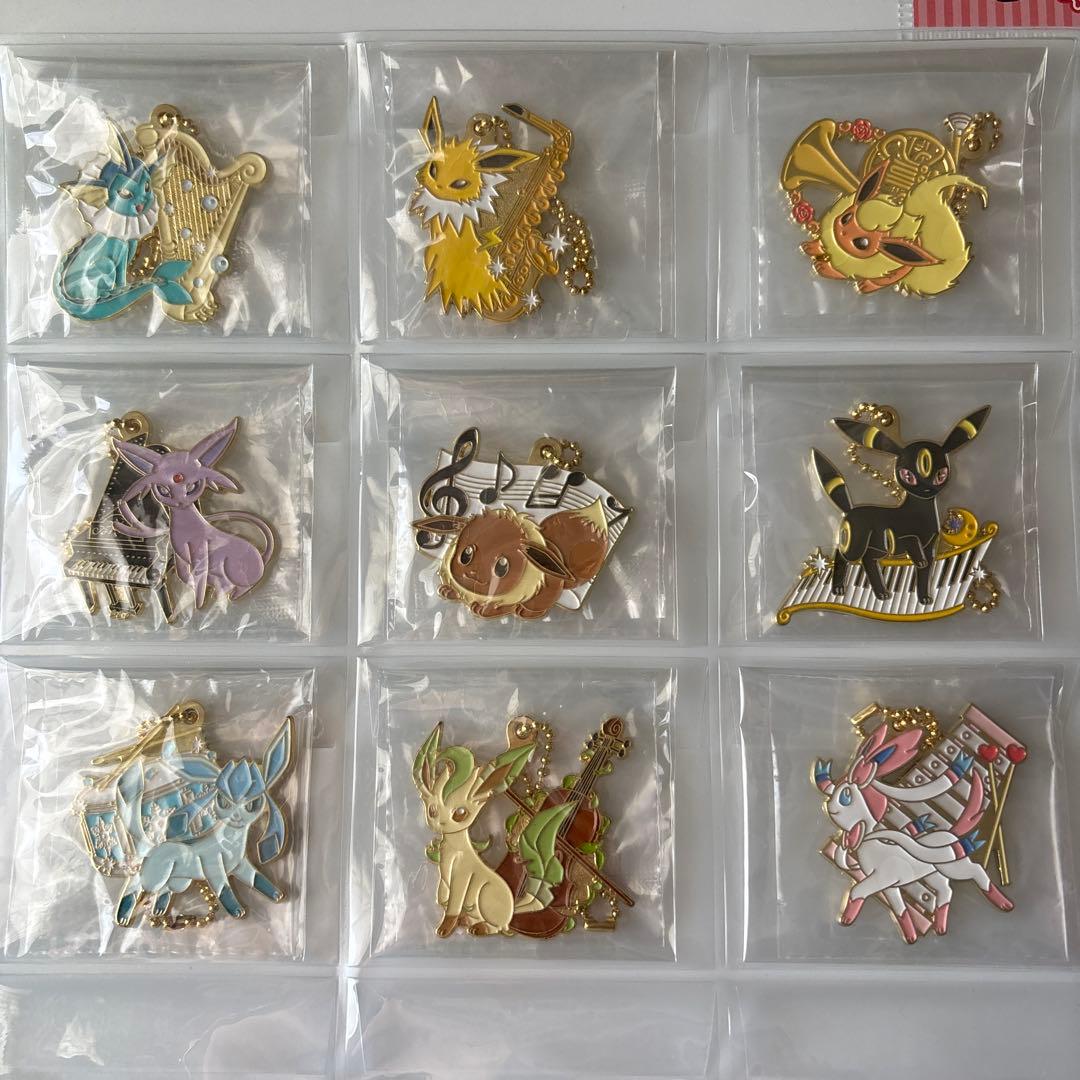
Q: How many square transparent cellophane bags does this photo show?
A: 9